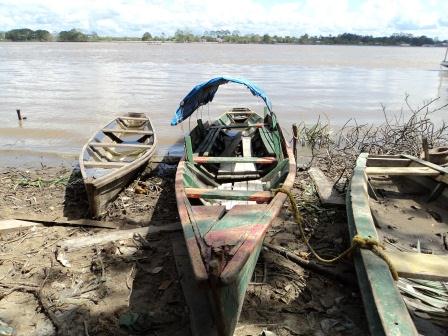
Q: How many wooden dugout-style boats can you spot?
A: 3